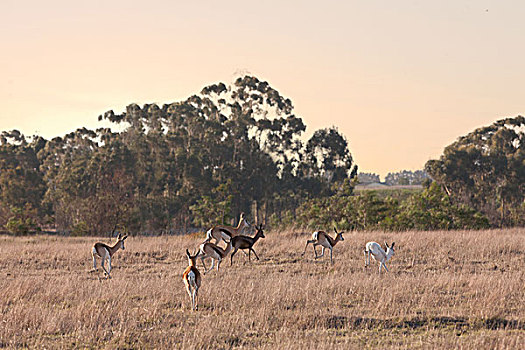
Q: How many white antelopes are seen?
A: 1